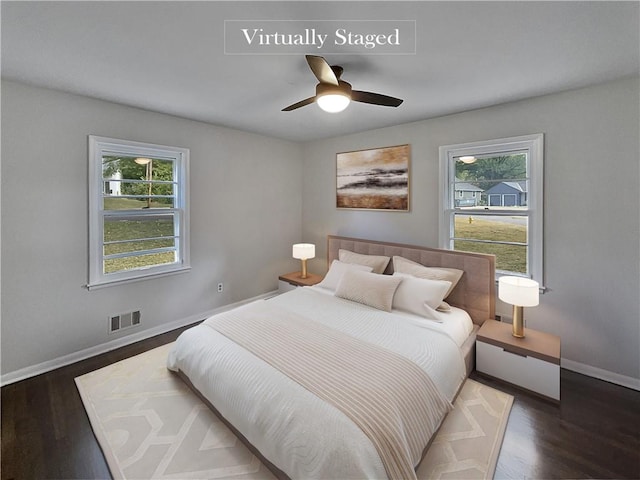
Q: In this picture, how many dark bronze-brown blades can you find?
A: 3